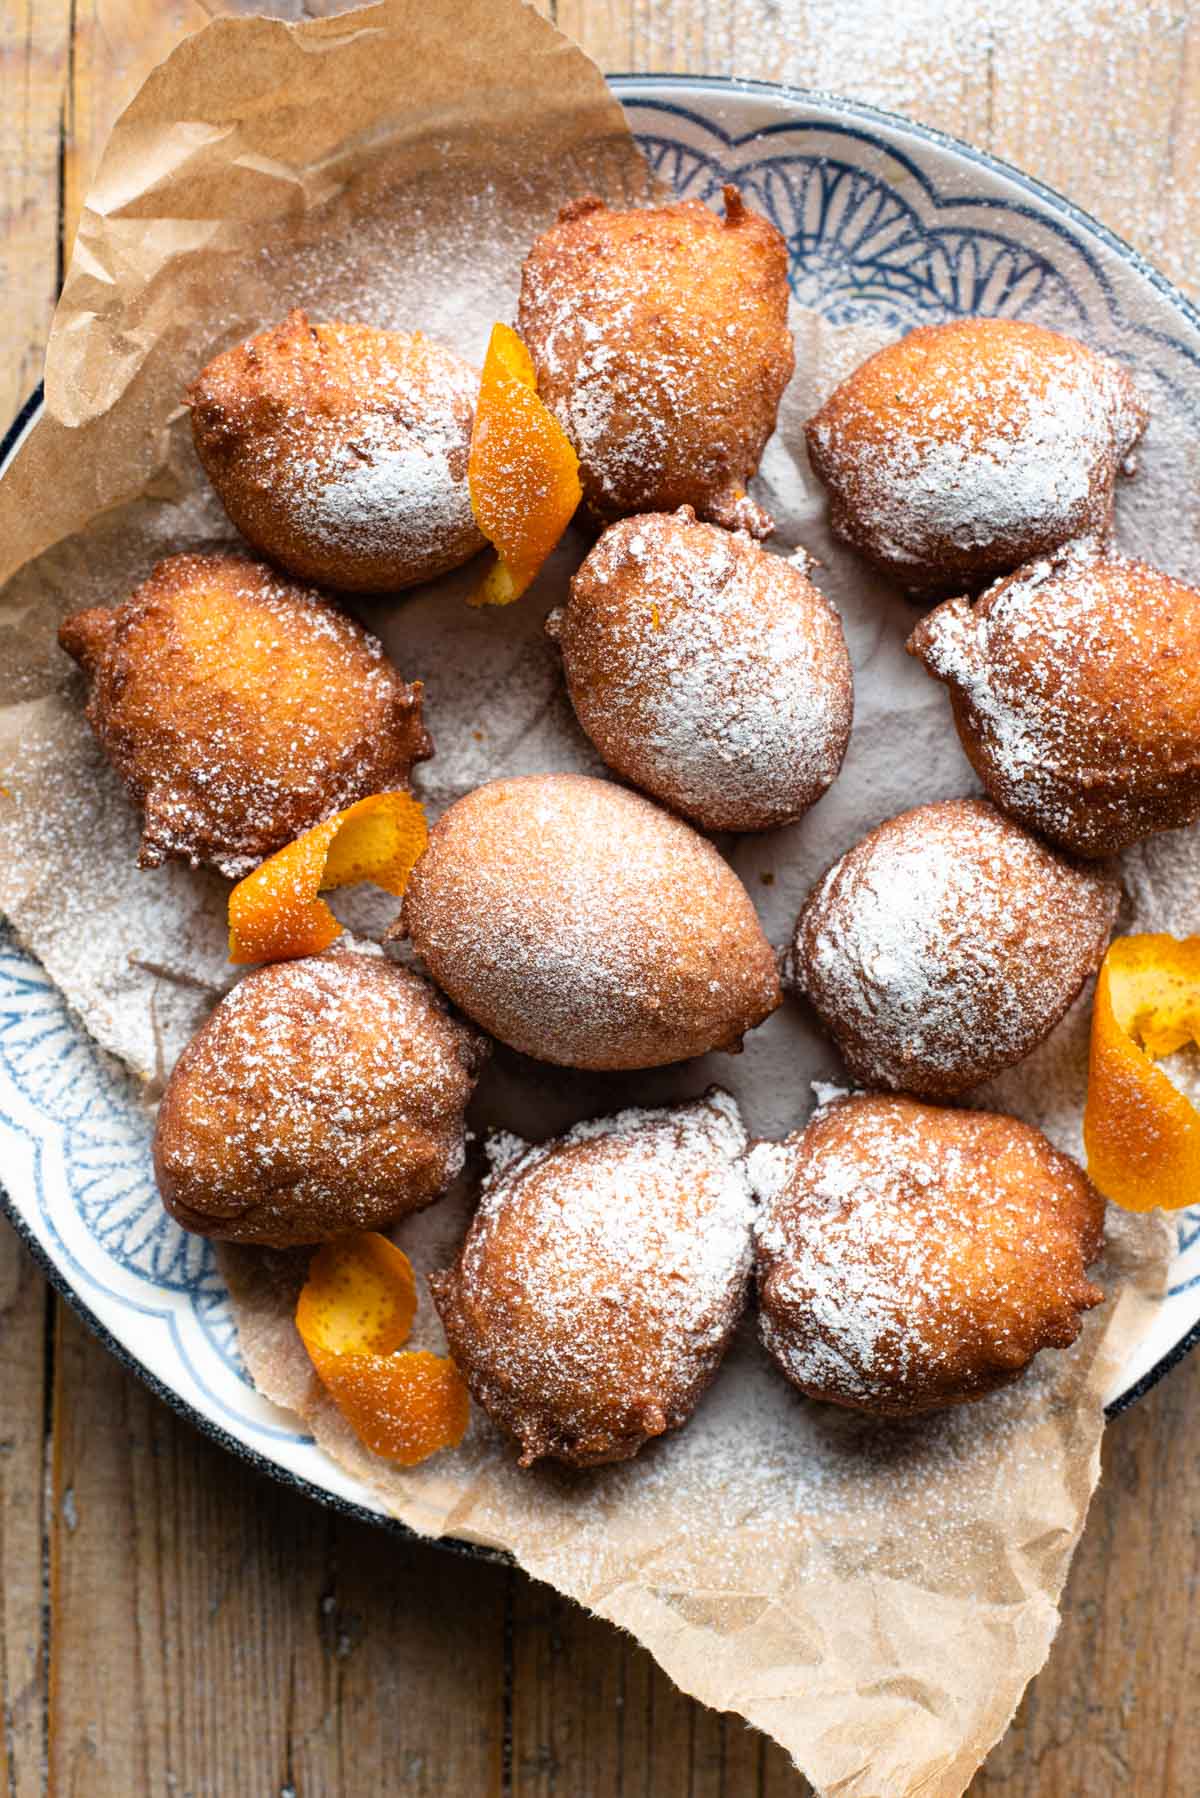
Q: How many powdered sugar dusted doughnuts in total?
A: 11